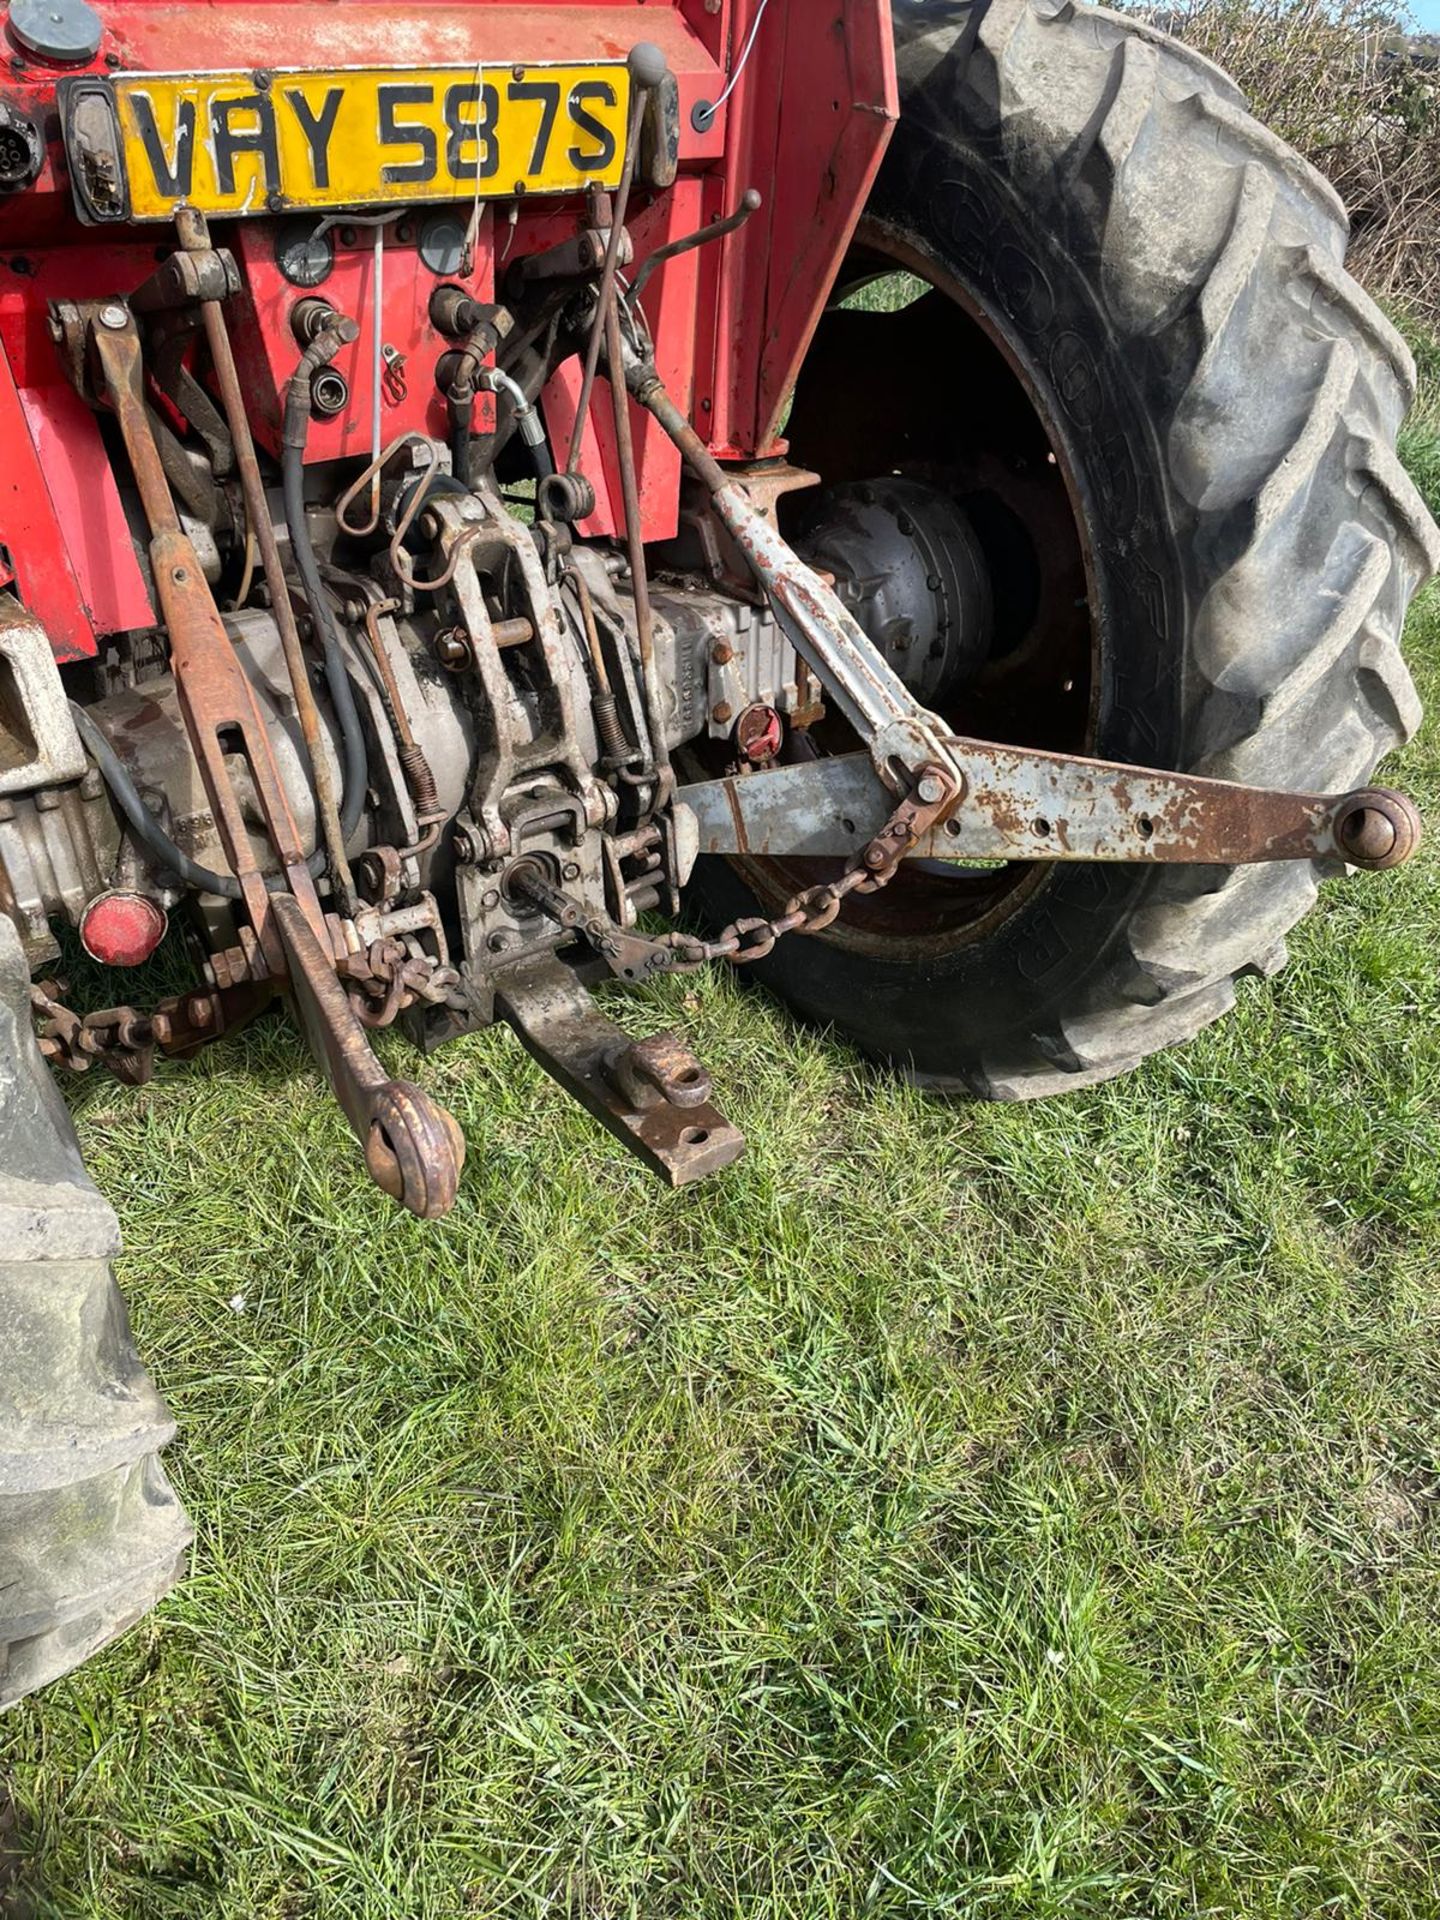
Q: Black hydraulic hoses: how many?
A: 3